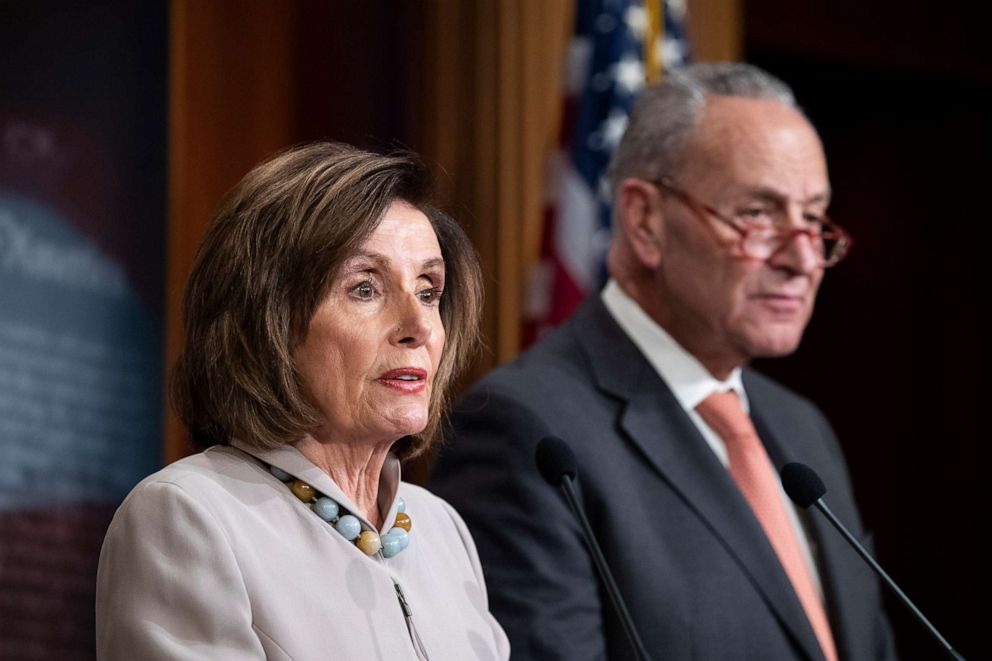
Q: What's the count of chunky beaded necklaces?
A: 1